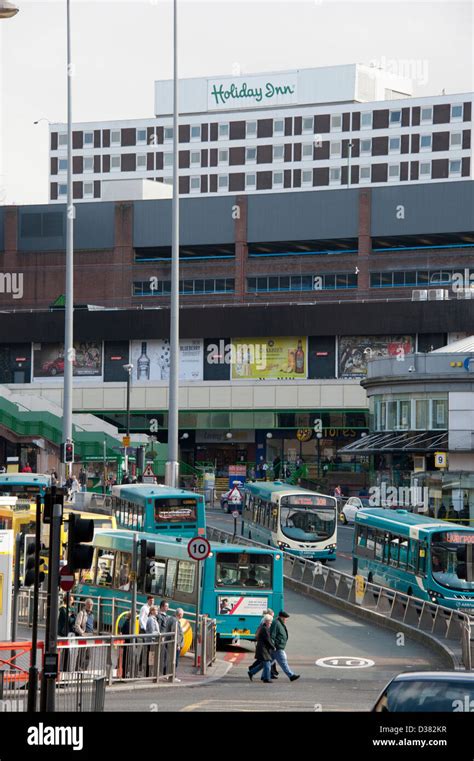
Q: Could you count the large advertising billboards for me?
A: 4